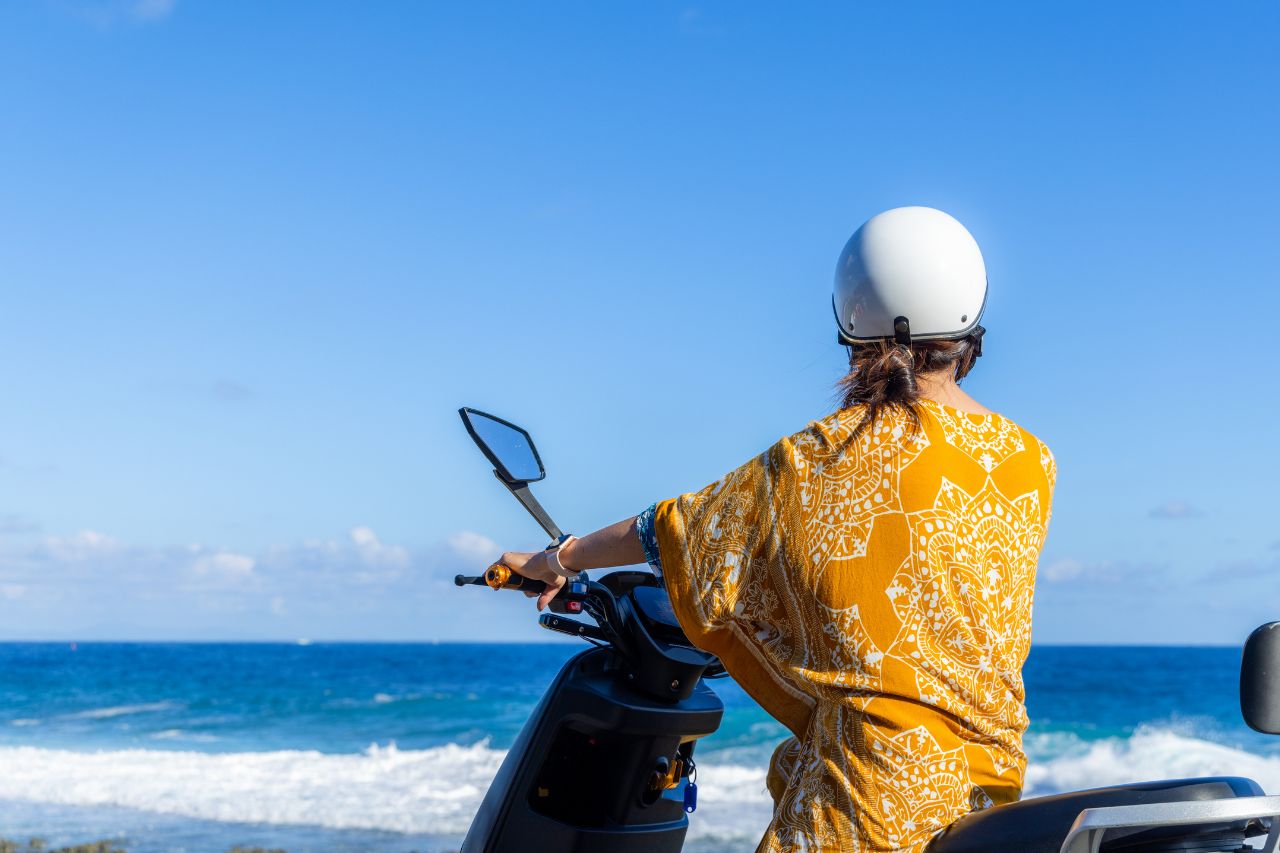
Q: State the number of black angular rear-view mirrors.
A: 1